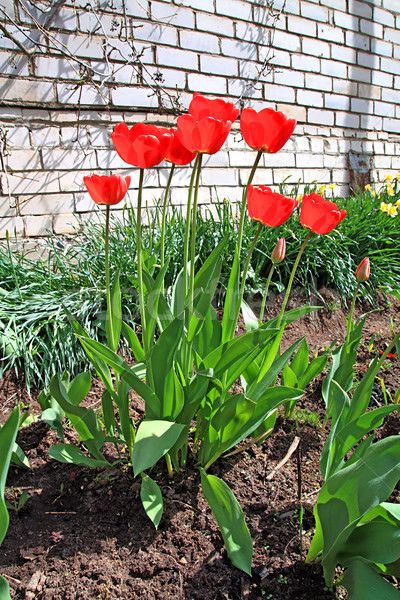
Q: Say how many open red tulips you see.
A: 8